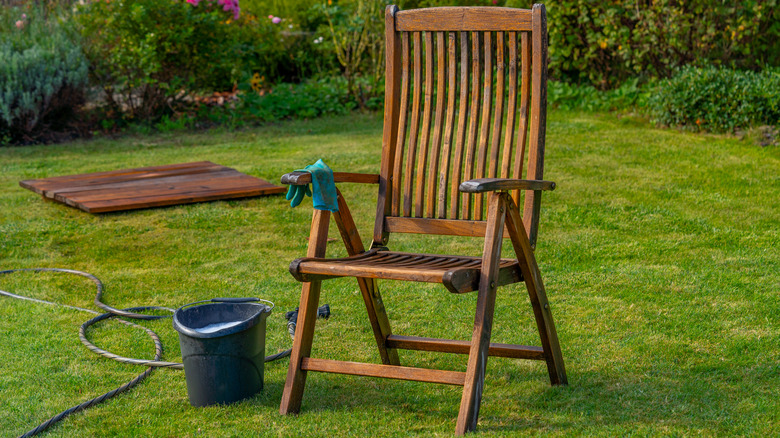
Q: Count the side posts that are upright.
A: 2